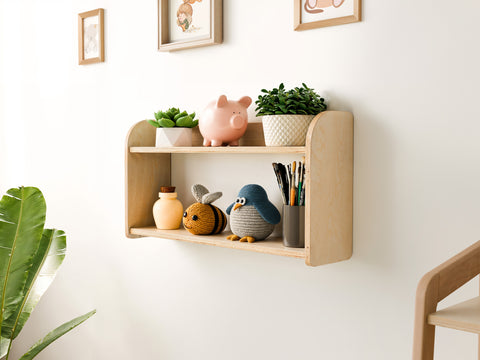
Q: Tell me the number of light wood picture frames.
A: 3